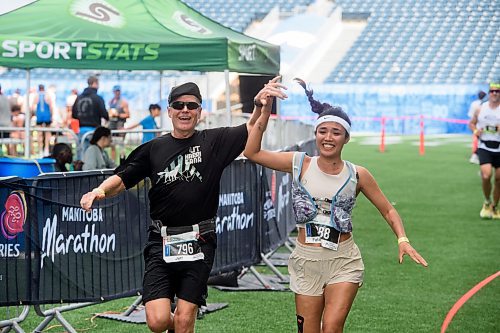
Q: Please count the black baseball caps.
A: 1